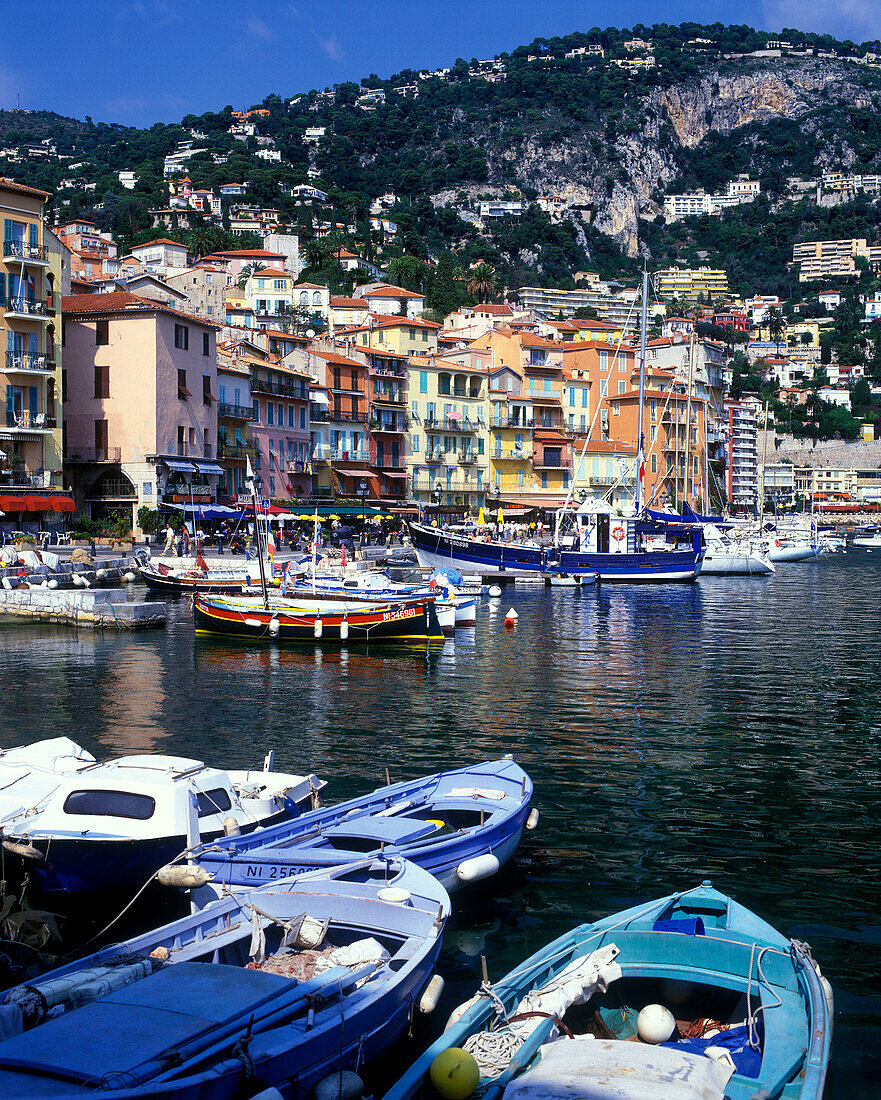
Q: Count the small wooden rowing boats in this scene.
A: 3